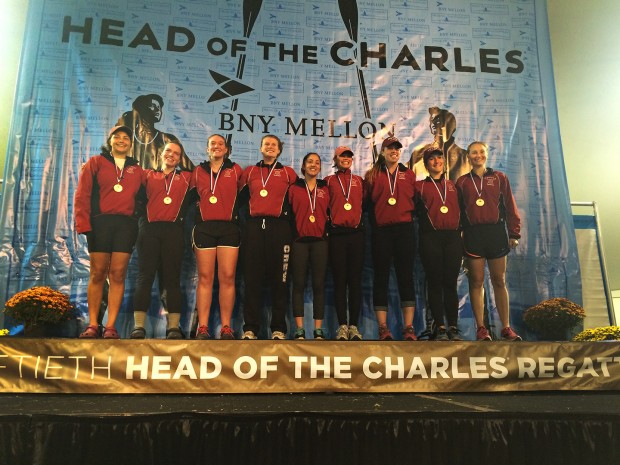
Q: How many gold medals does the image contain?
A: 9